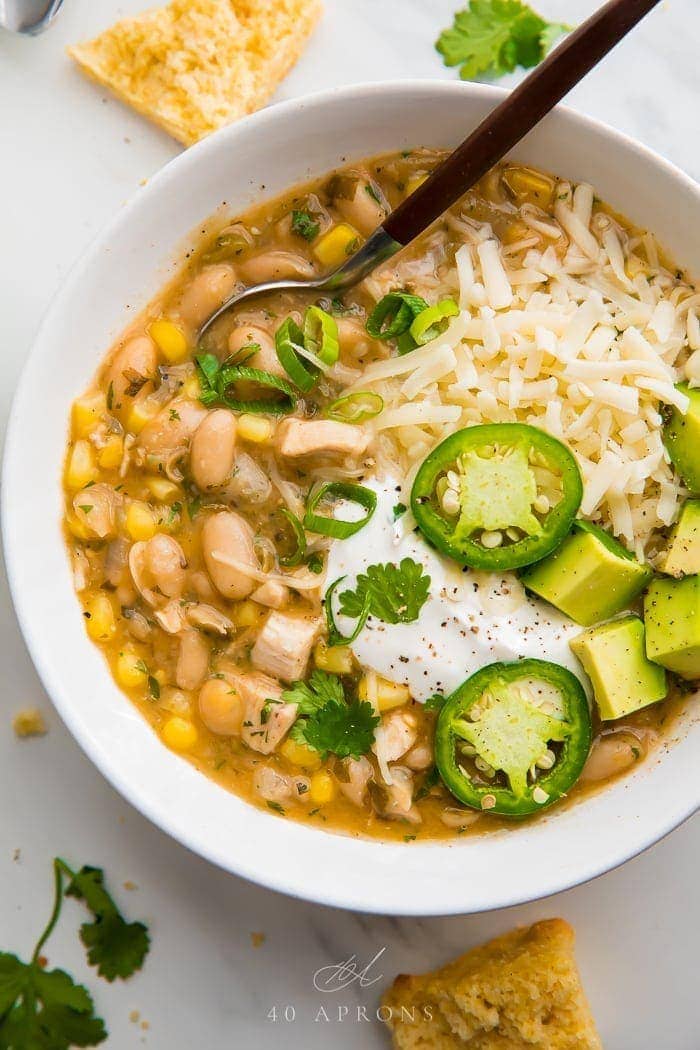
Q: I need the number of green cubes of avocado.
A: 5